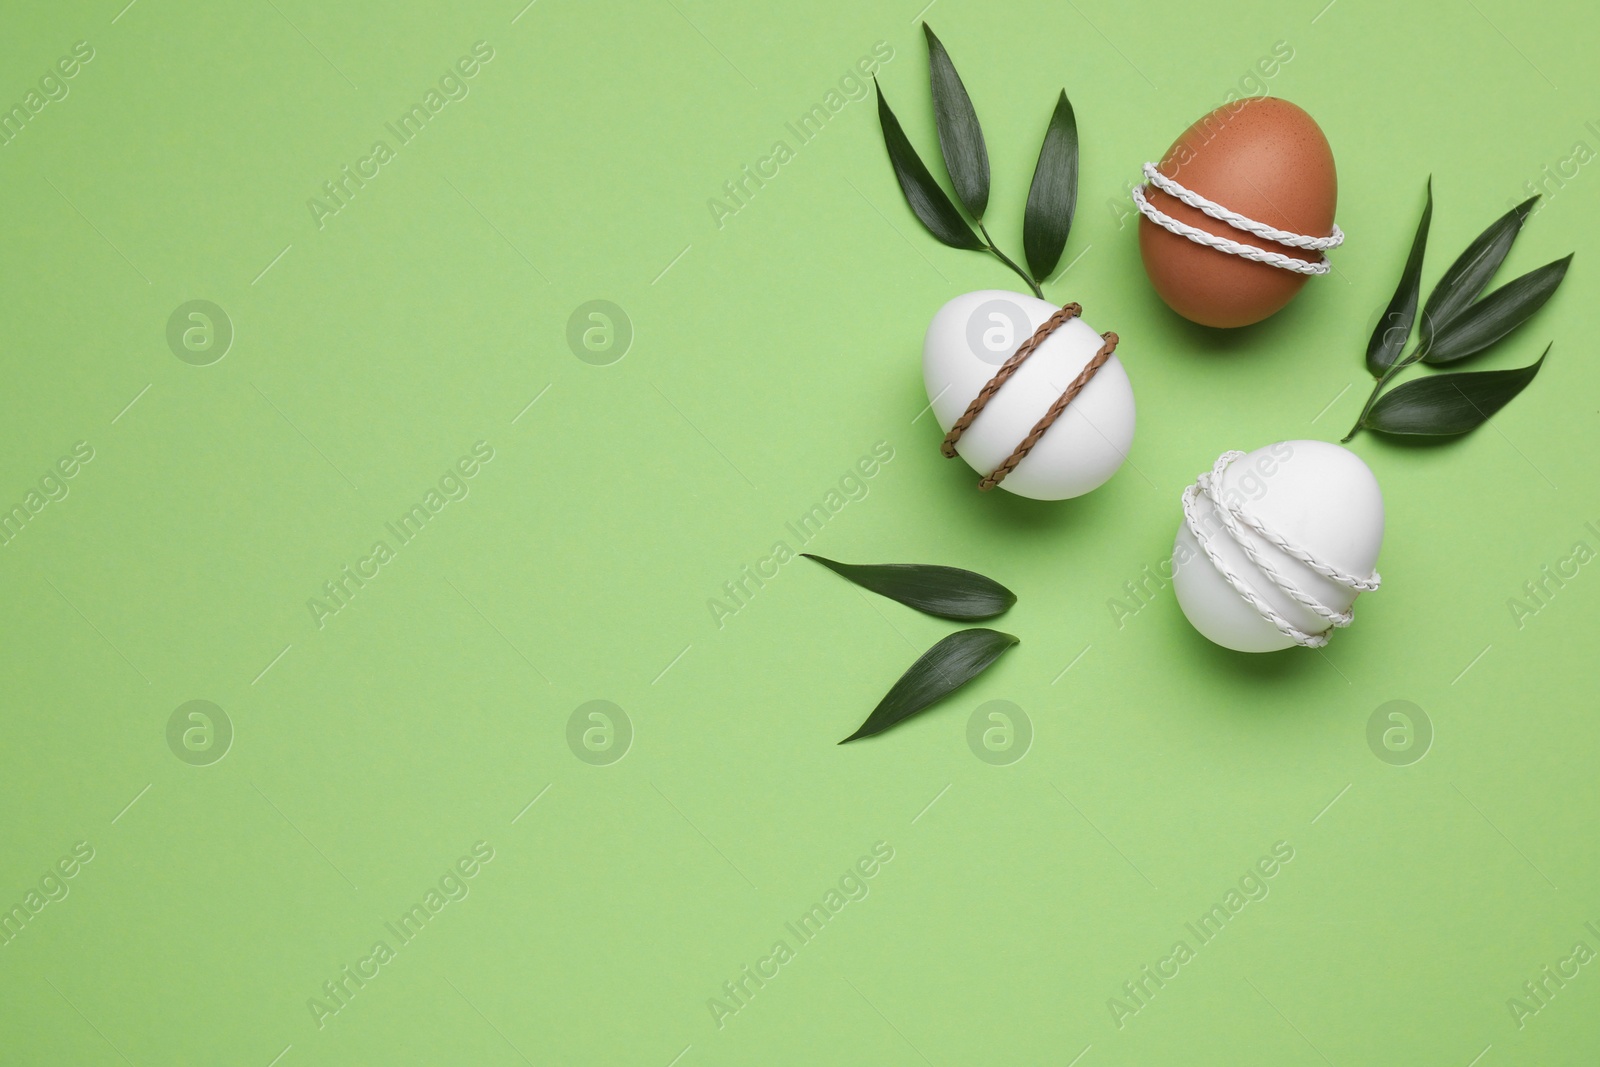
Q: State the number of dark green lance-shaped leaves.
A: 9